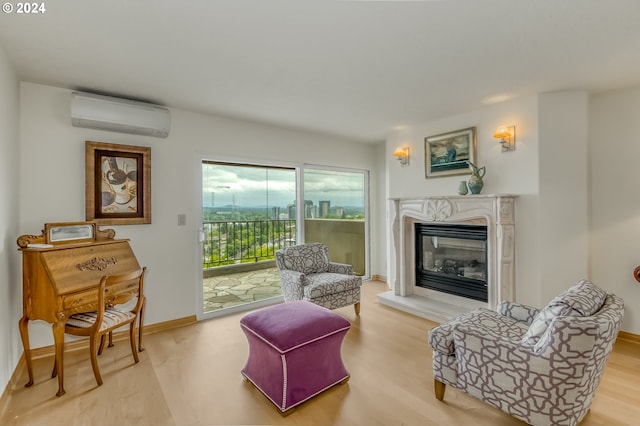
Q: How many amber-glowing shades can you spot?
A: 2